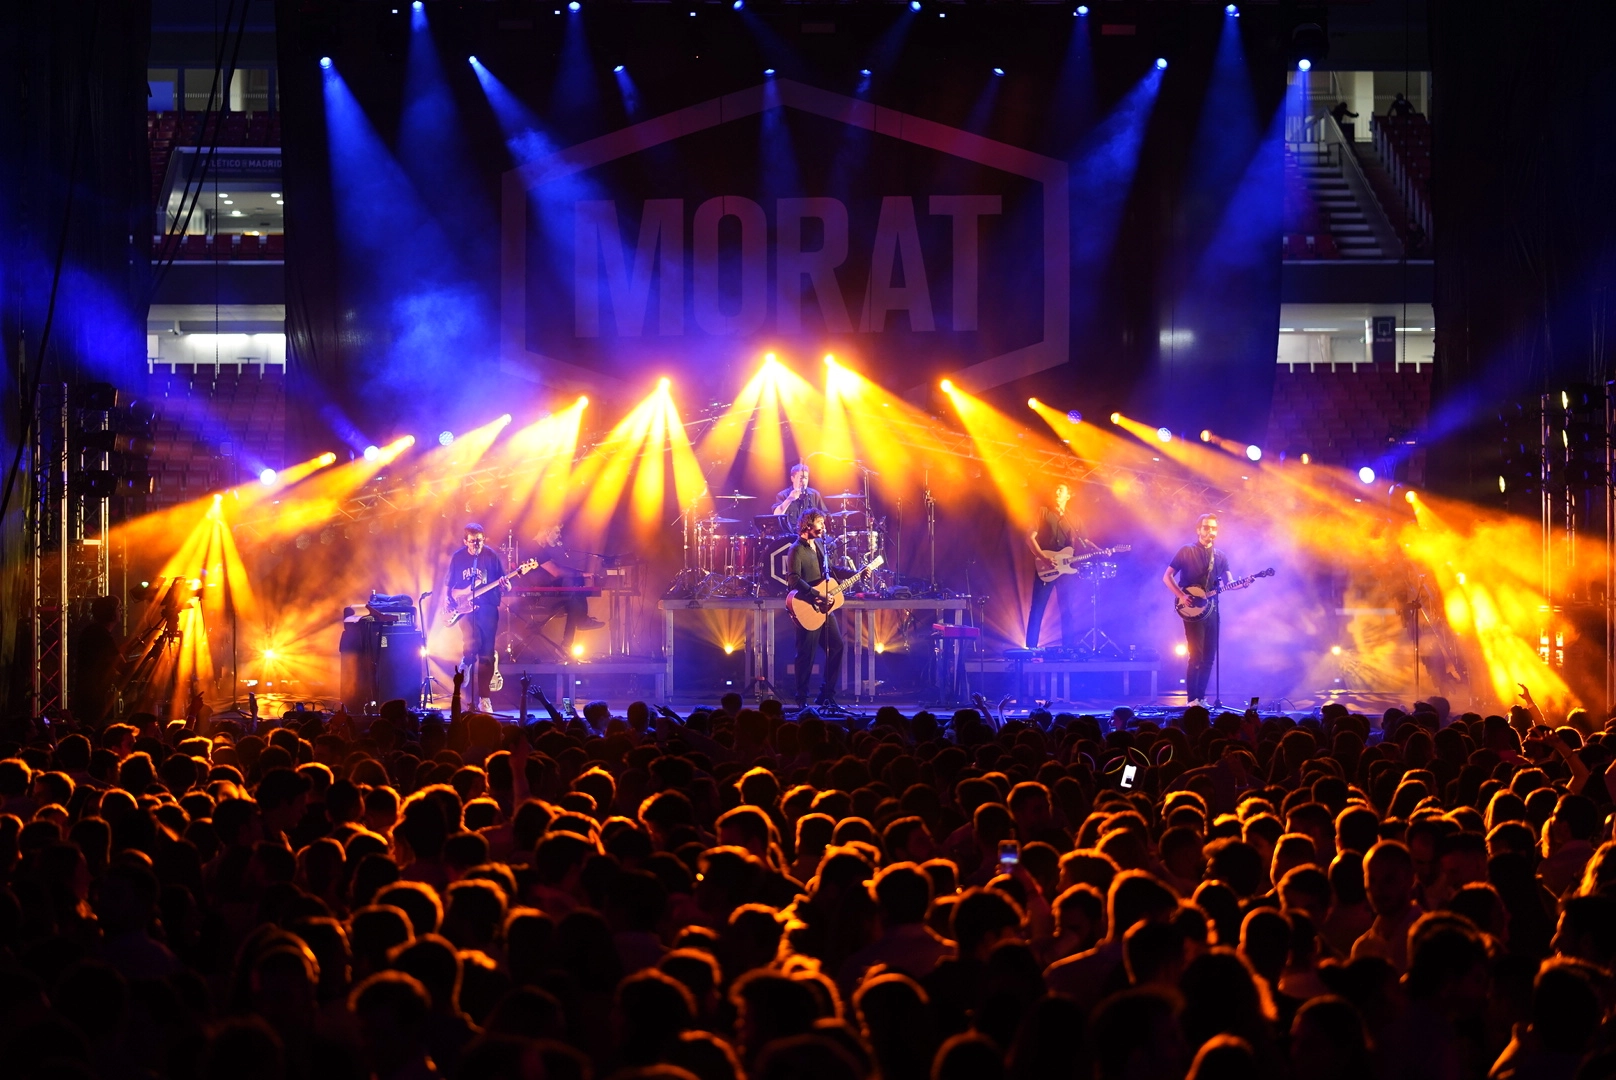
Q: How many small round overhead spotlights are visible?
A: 14